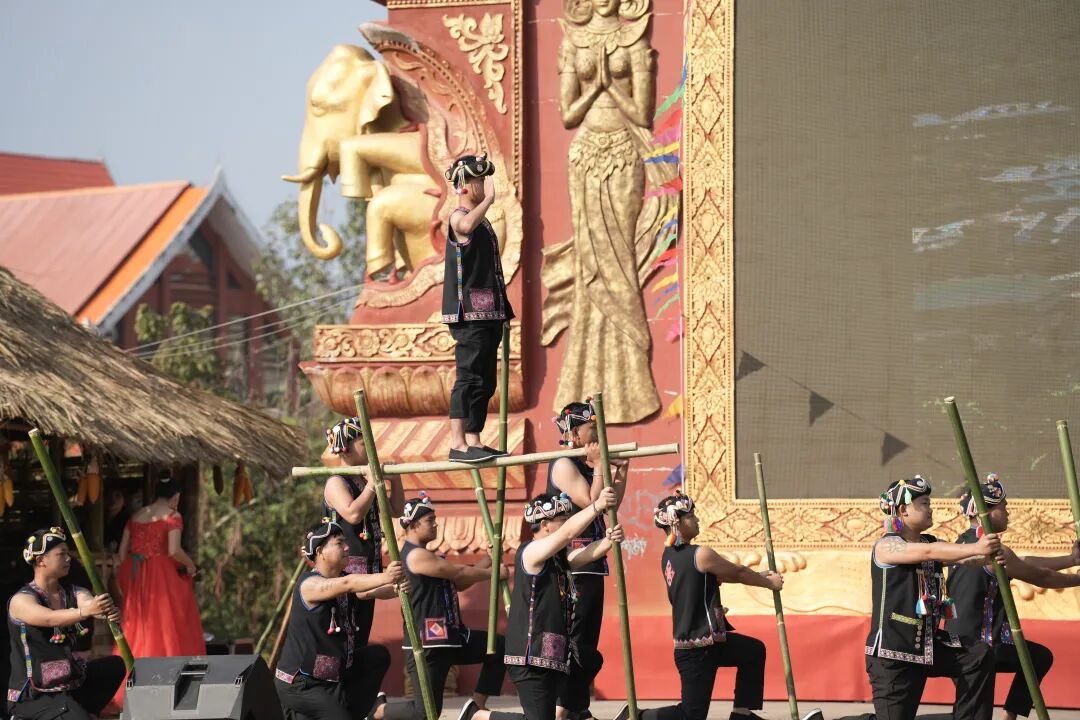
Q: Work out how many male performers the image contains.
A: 10